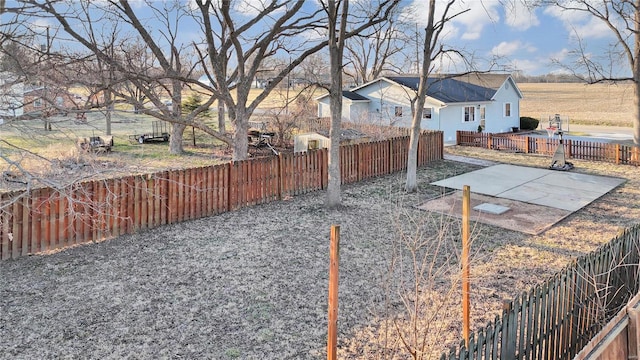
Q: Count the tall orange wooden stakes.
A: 2